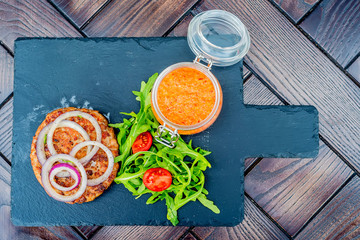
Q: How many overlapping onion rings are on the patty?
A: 5